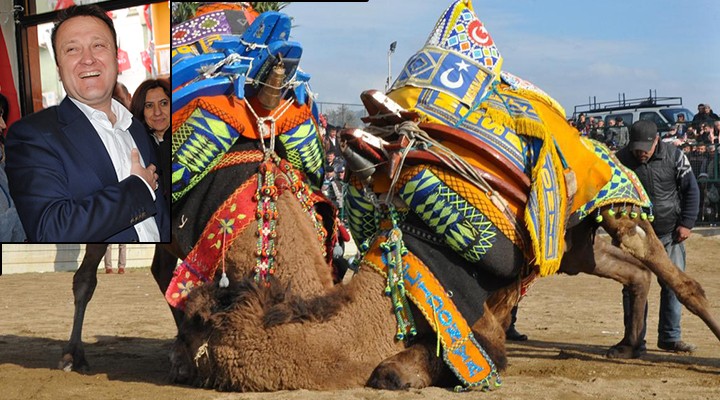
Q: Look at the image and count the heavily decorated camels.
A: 2